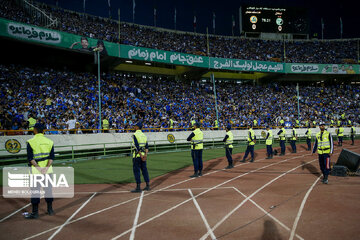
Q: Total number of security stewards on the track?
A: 12